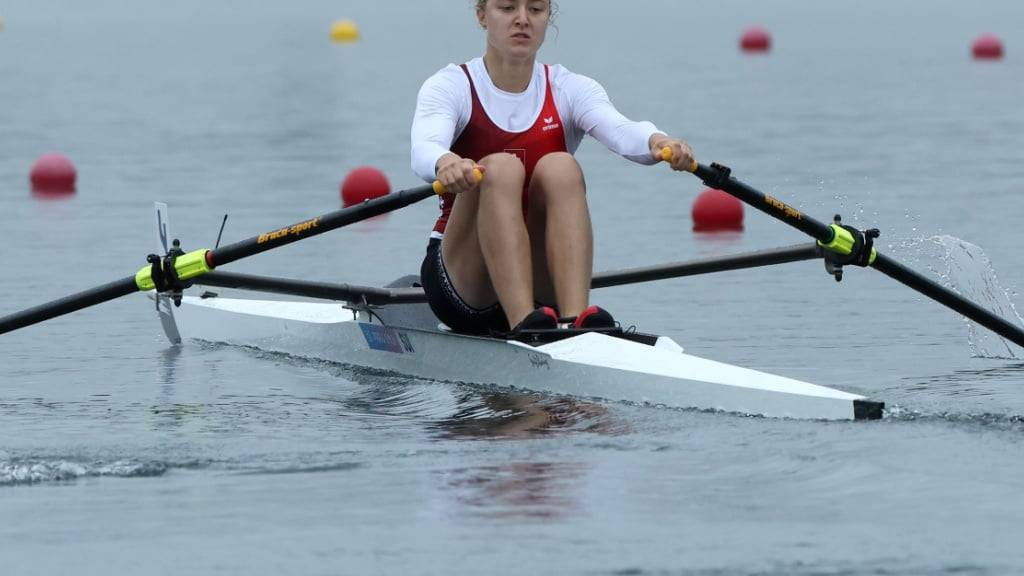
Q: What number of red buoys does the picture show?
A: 5